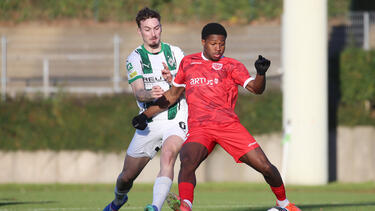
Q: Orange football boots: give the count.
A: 2